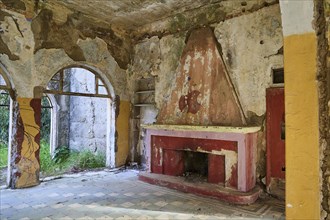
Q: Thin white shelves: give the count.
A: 2